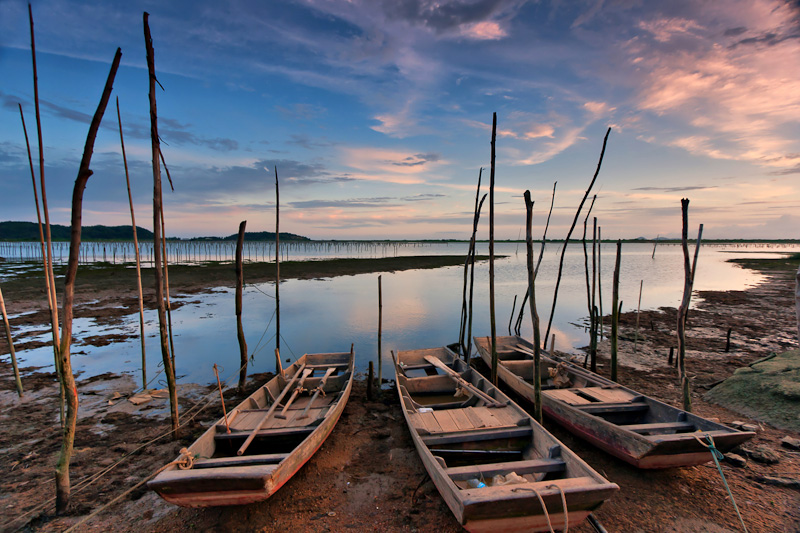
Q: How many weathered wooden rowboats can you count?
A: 3